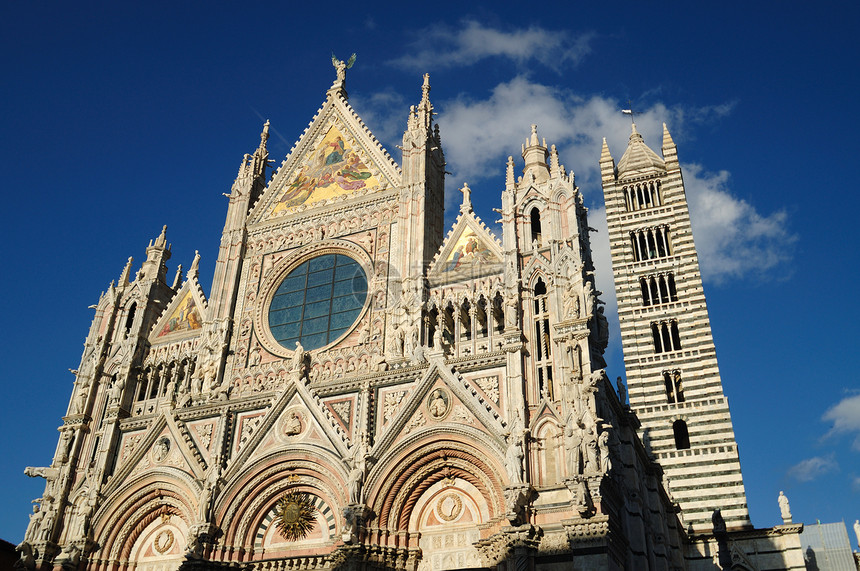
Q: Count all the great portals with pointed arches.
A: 3